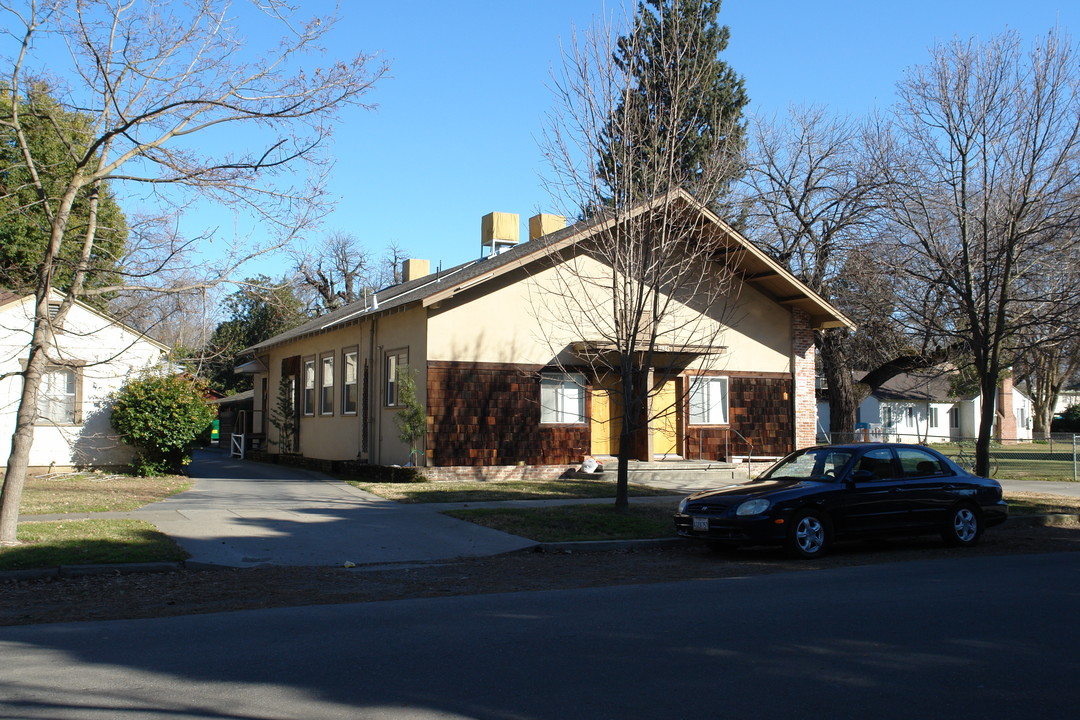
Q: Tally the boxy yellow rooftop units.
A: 3